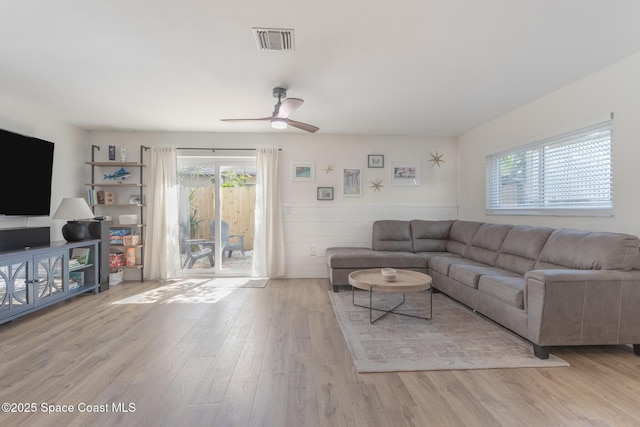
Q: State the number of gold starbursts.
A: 3